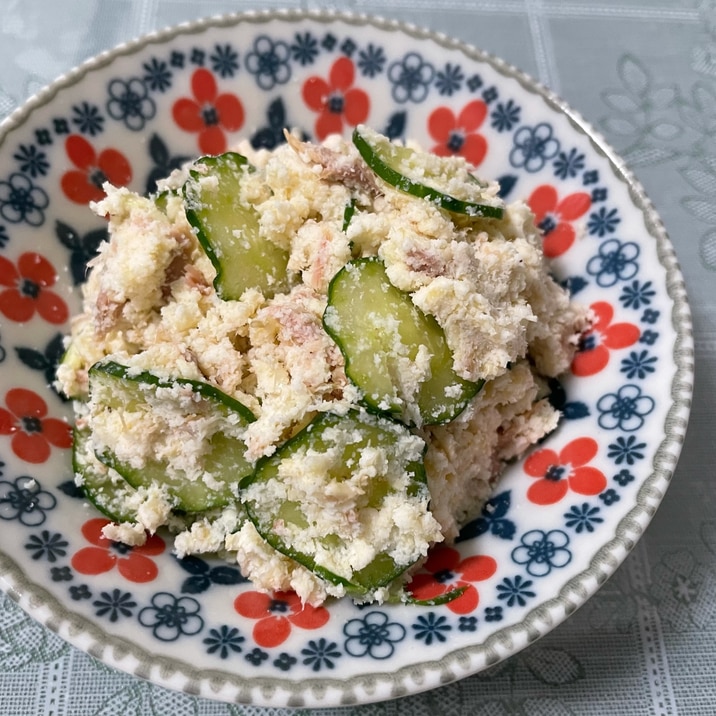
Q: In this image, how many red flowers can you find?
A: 12